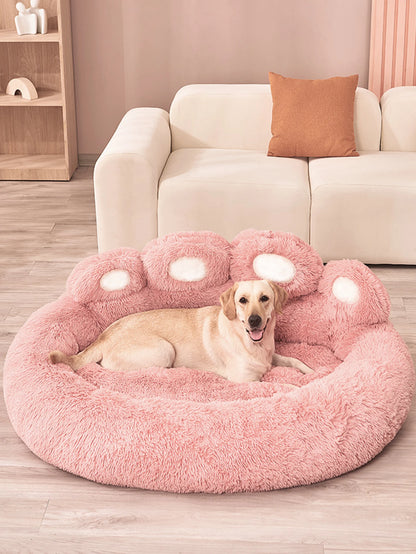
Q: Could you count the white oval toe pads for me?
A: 4